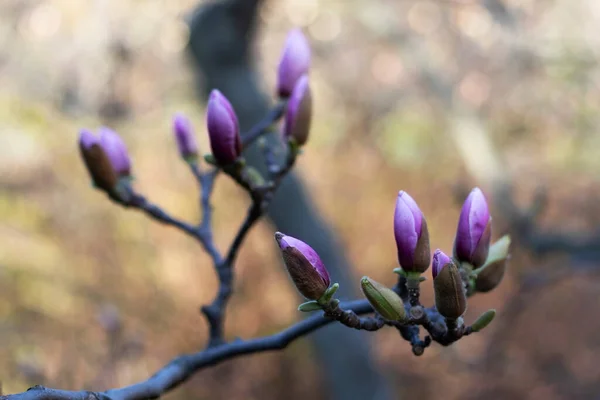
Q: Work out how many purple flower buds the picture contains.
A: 10